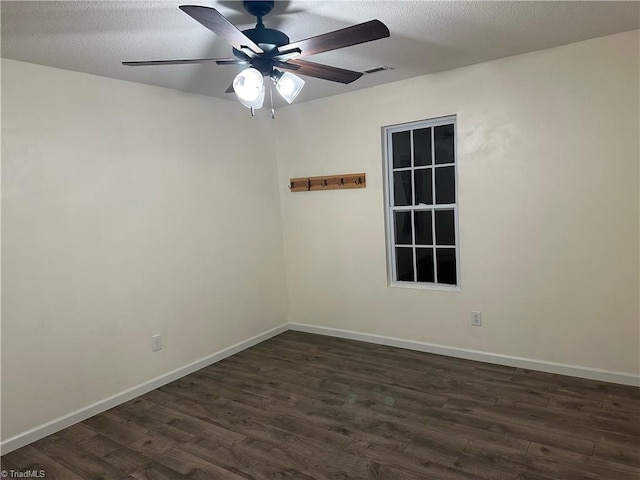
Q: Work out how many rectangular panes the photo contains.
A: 12